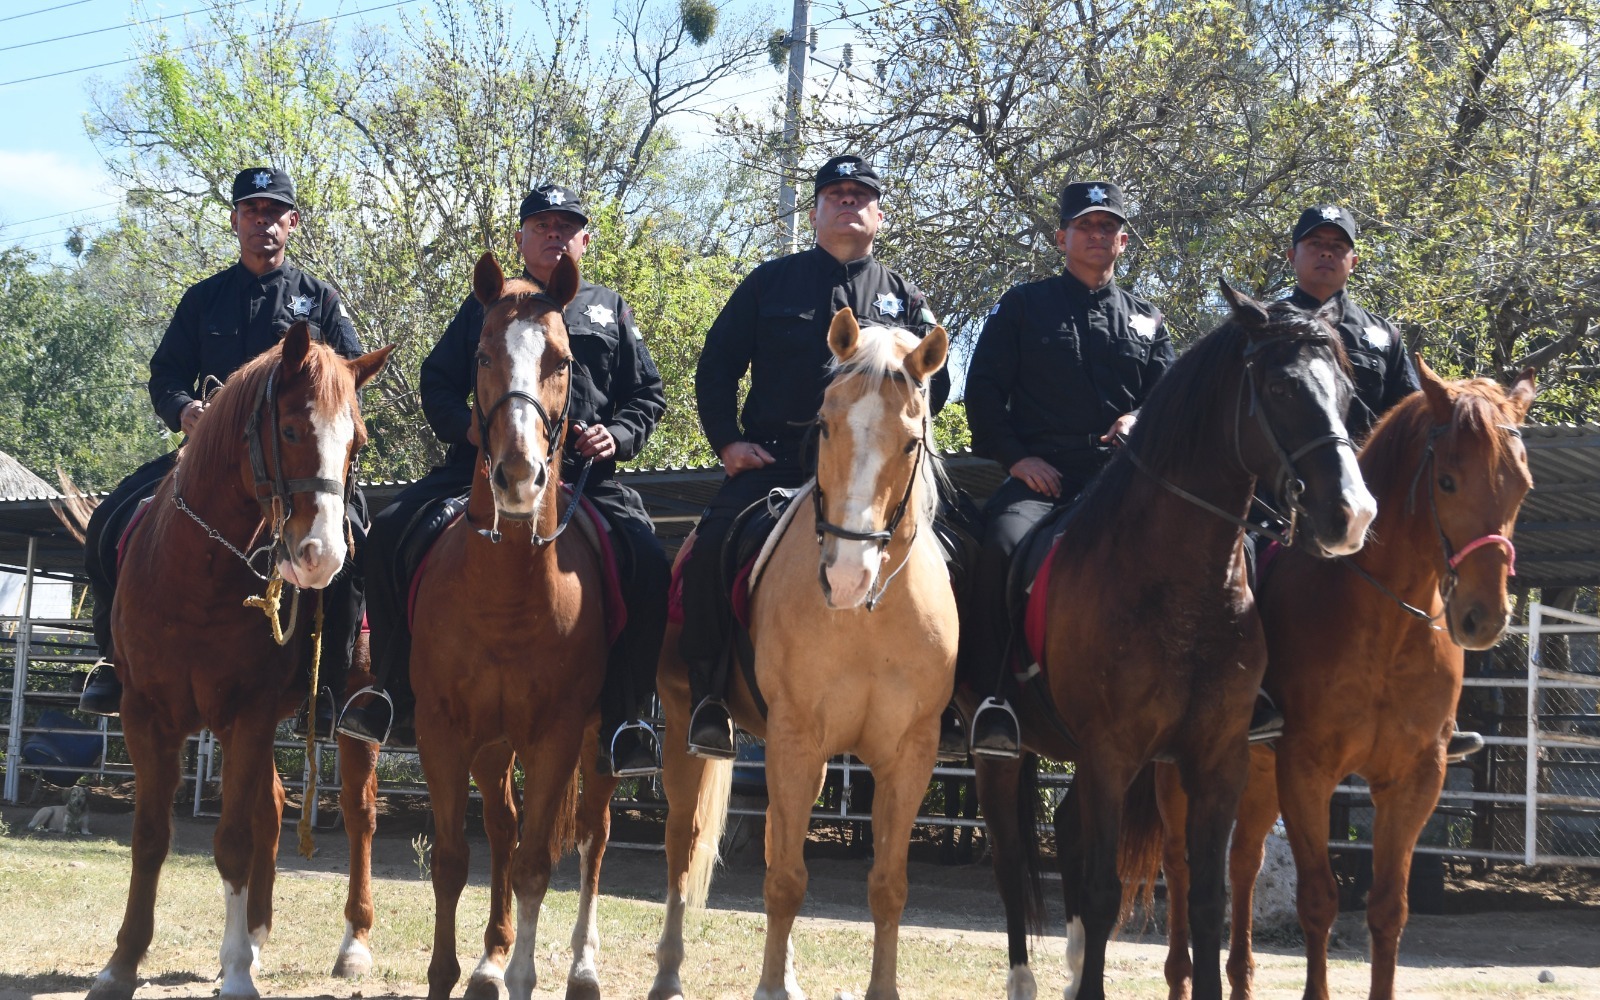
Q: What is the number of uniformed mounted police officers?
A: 5